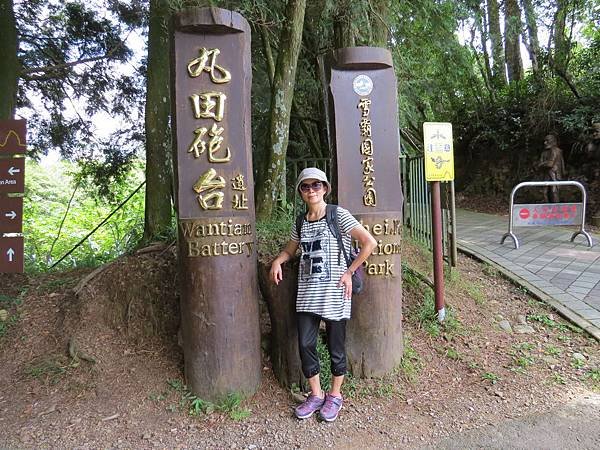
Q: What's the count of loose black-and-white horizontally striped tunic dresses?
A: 1